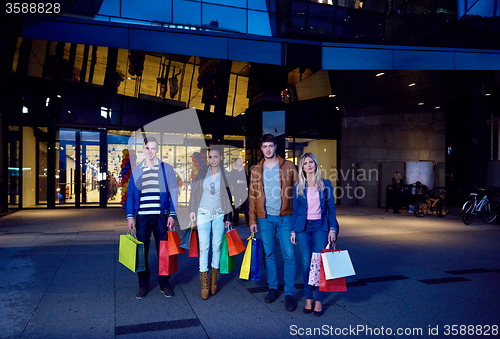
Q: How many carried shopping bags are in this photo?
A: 12